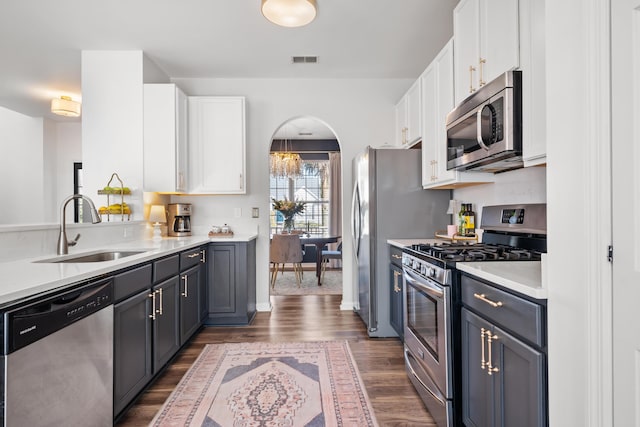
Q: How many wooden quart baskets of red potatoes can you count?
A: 0